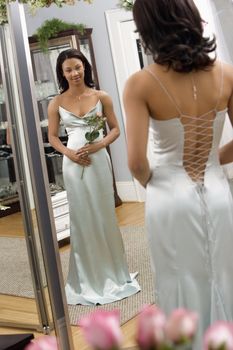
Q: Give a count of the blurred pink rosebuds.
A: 5